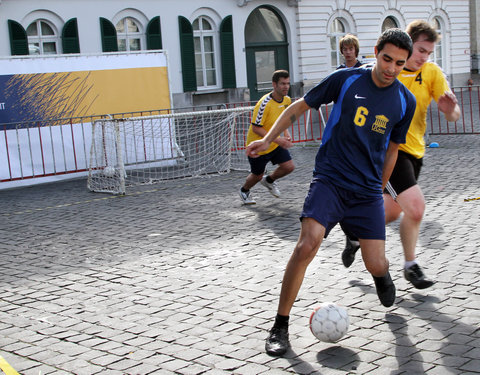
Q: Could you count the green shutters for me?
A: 6